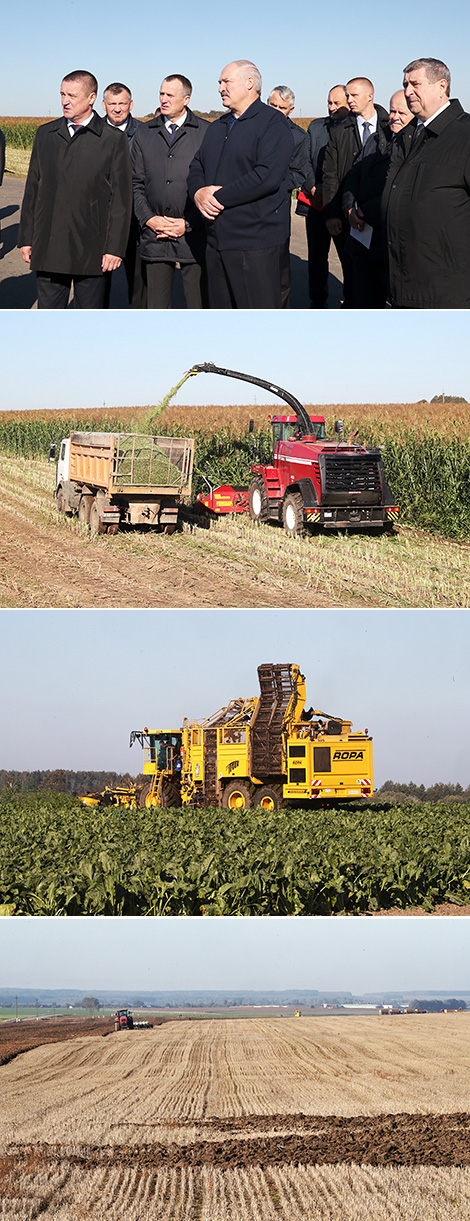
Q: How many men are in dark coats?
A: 9